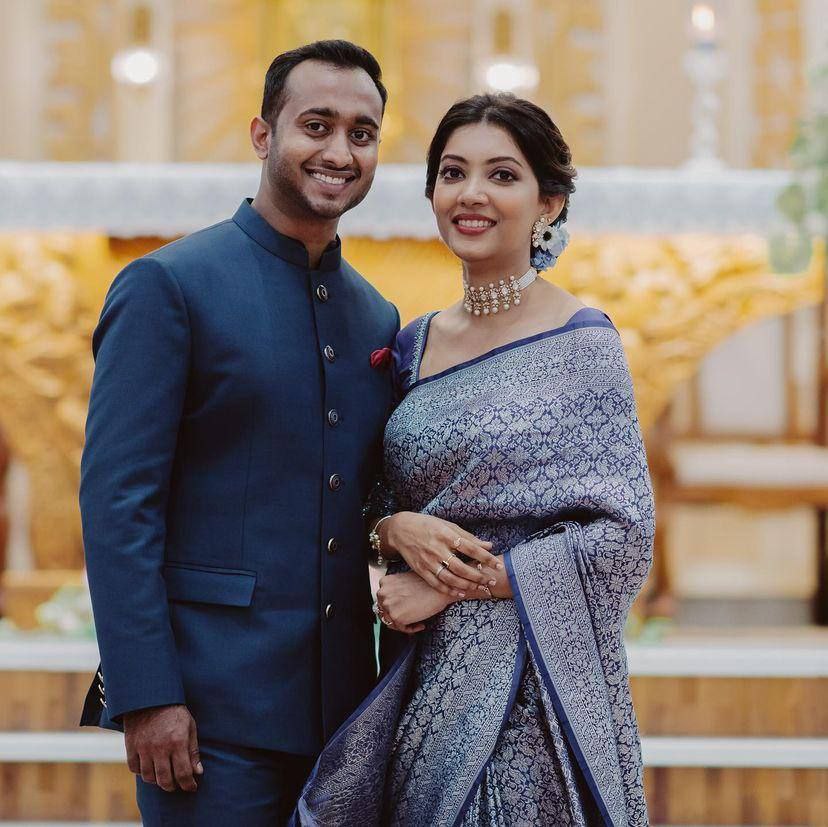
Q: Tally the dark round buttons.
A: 6